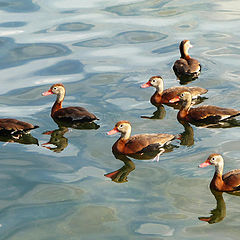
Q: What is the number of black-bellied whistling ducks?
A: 7